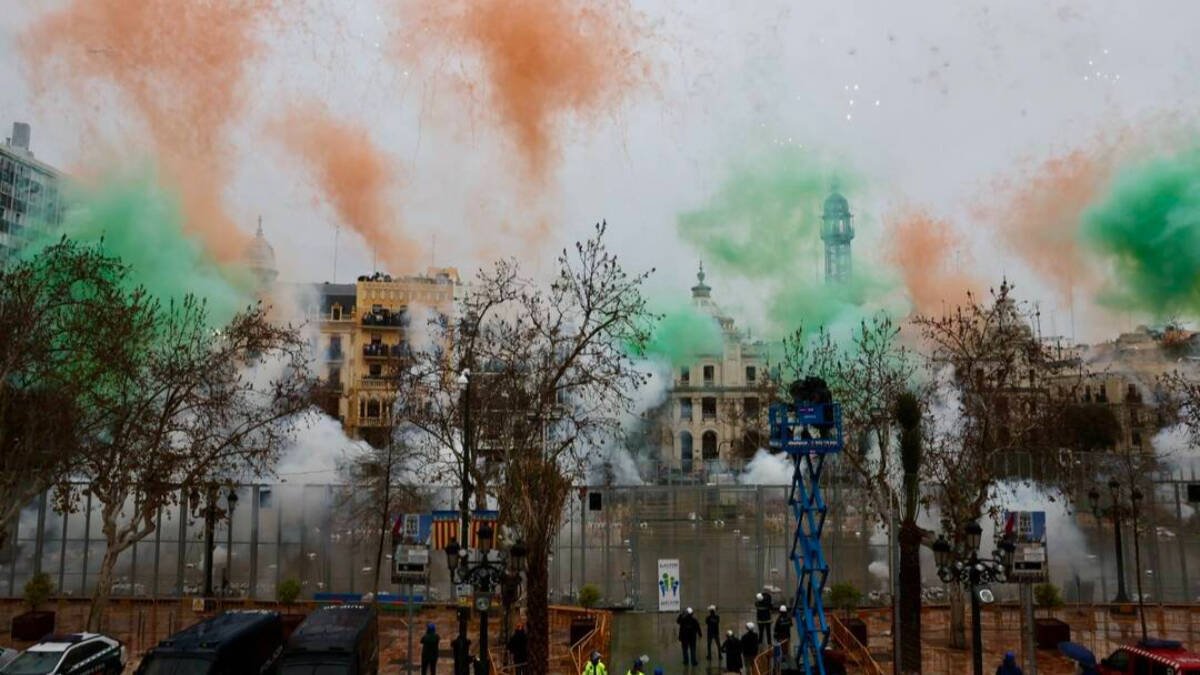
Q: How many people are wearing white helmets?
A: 6